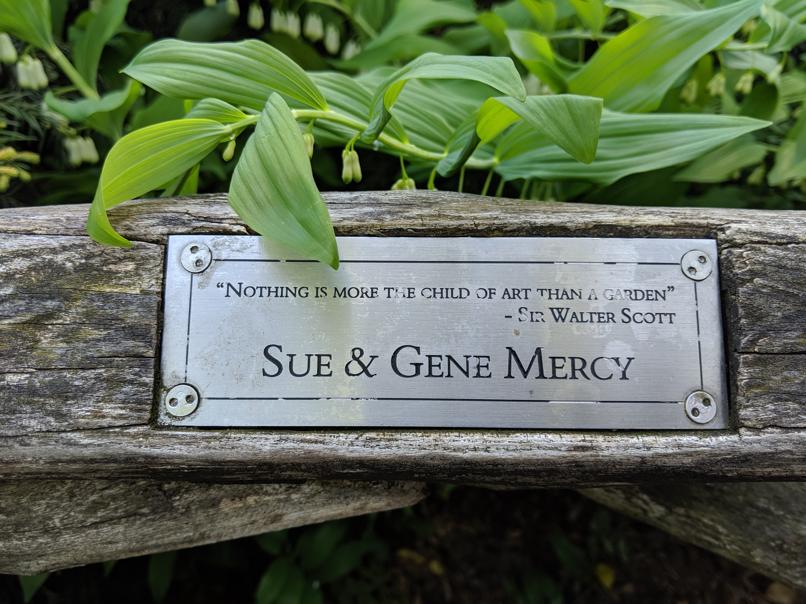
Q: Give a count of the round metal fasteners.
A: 4